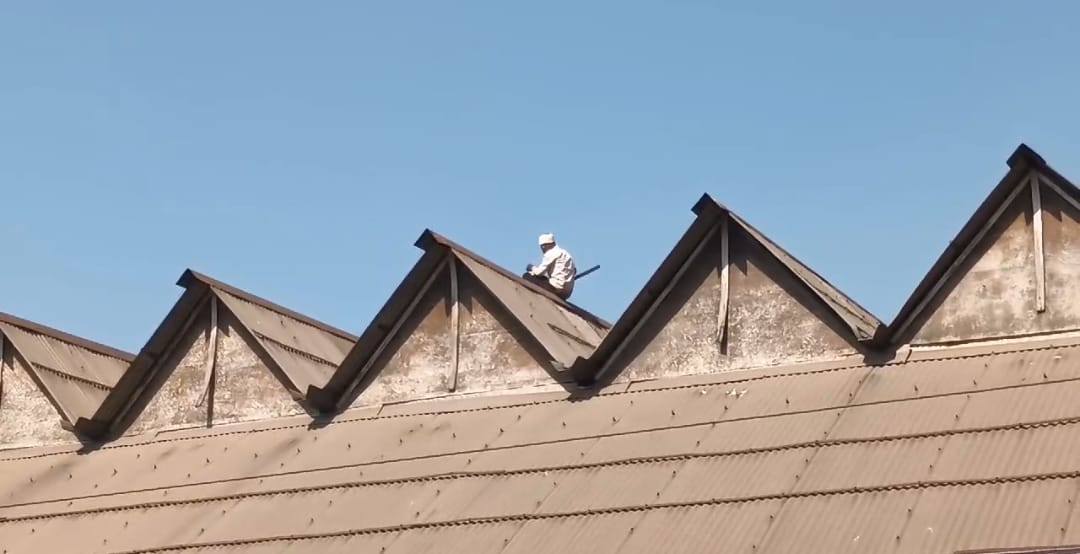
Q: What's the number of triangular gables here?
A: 5